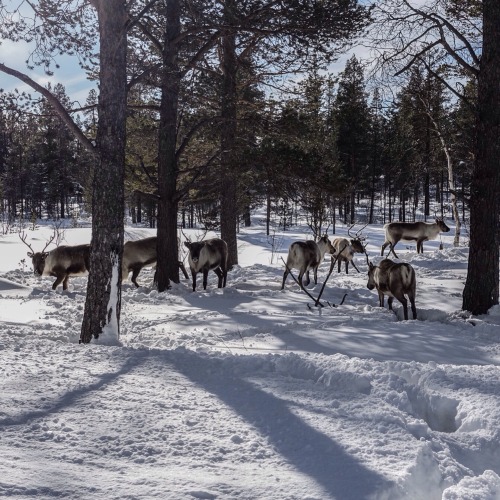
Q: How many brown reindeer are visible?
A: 7